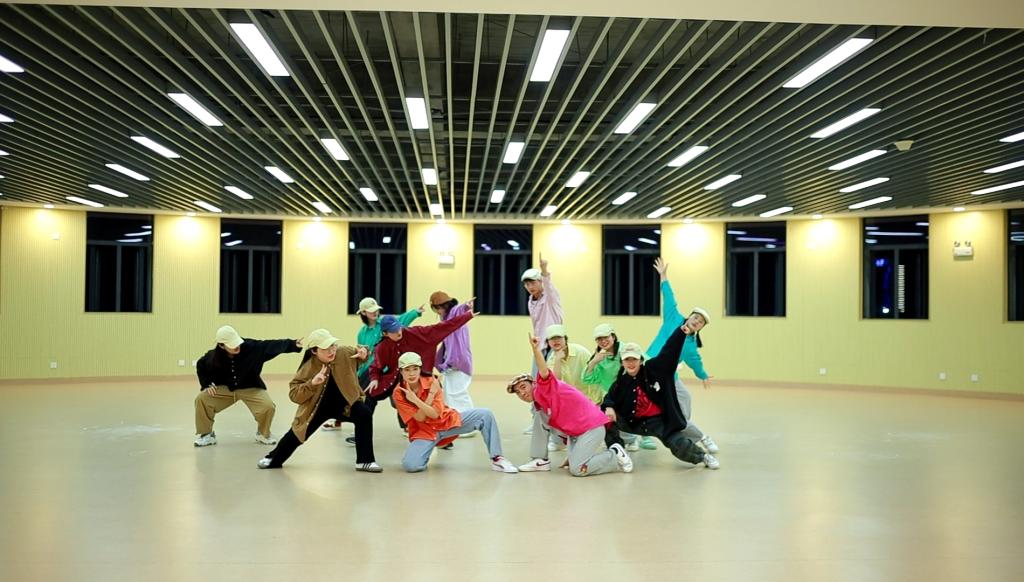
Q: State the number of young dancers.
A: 12